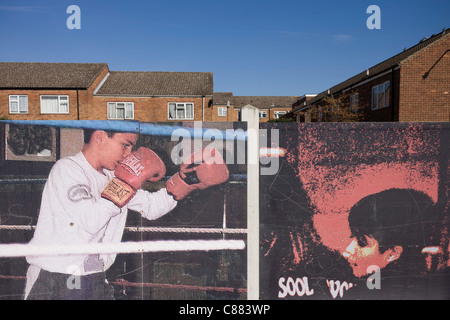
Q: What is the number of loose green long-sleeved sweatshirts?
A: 0